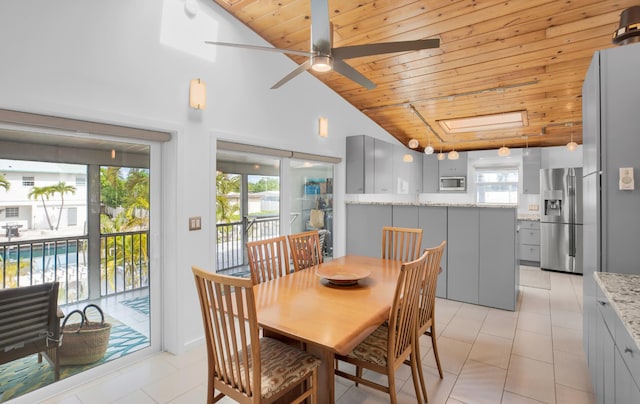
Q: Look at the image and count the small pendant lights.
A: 7